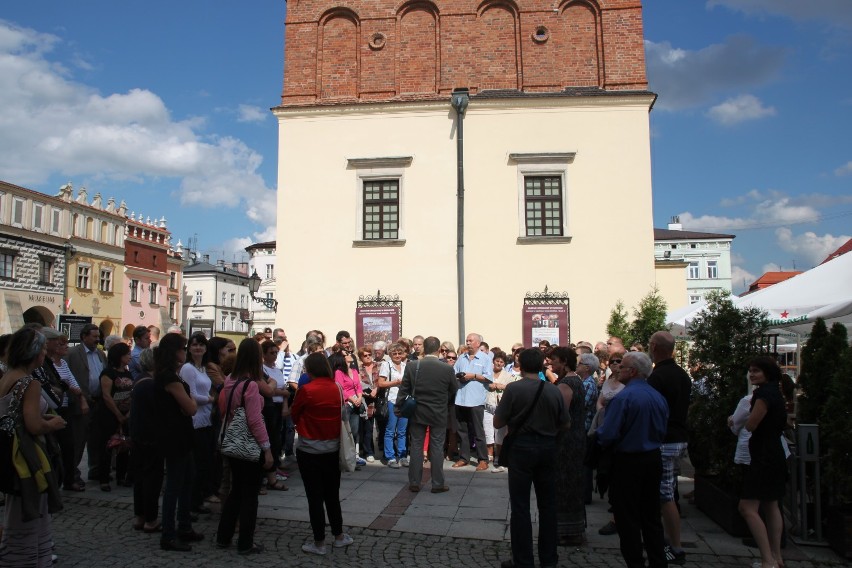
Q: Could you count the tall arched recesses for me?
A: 4